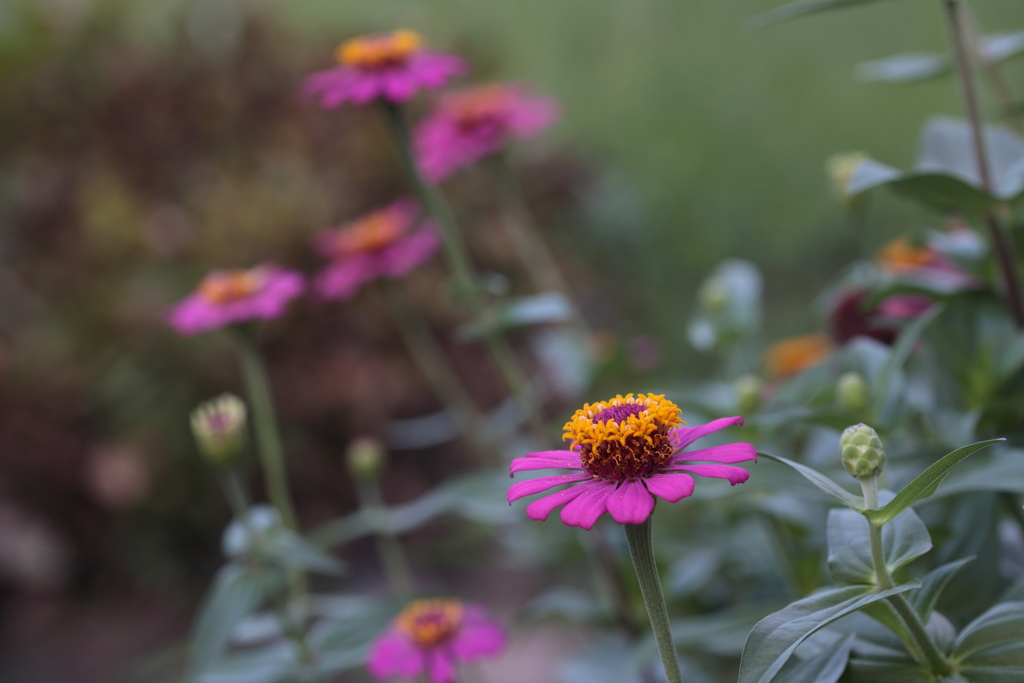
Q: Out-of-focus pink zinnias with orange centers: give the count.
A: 5